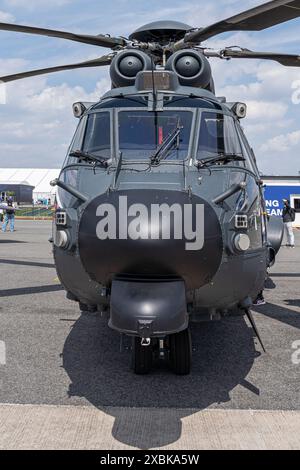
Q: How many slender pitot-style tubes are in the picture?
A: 2